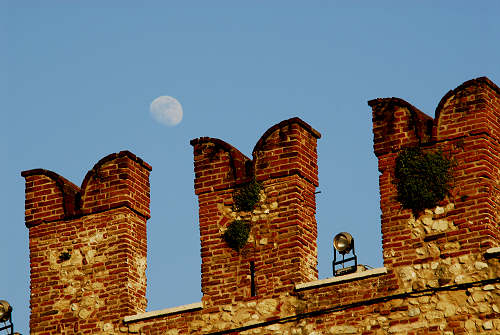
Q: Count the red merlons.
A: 3